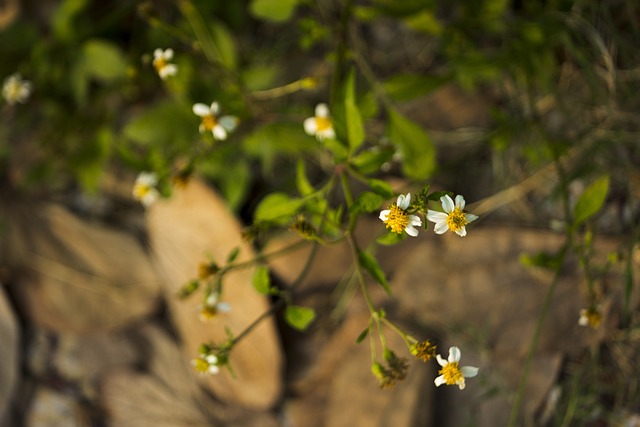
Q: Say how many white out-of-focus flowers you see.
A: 8